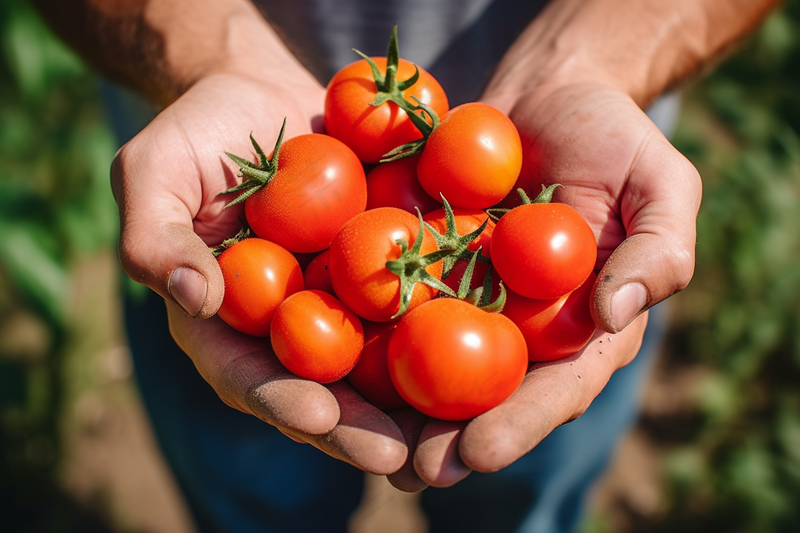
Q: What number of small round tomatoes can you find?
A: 13